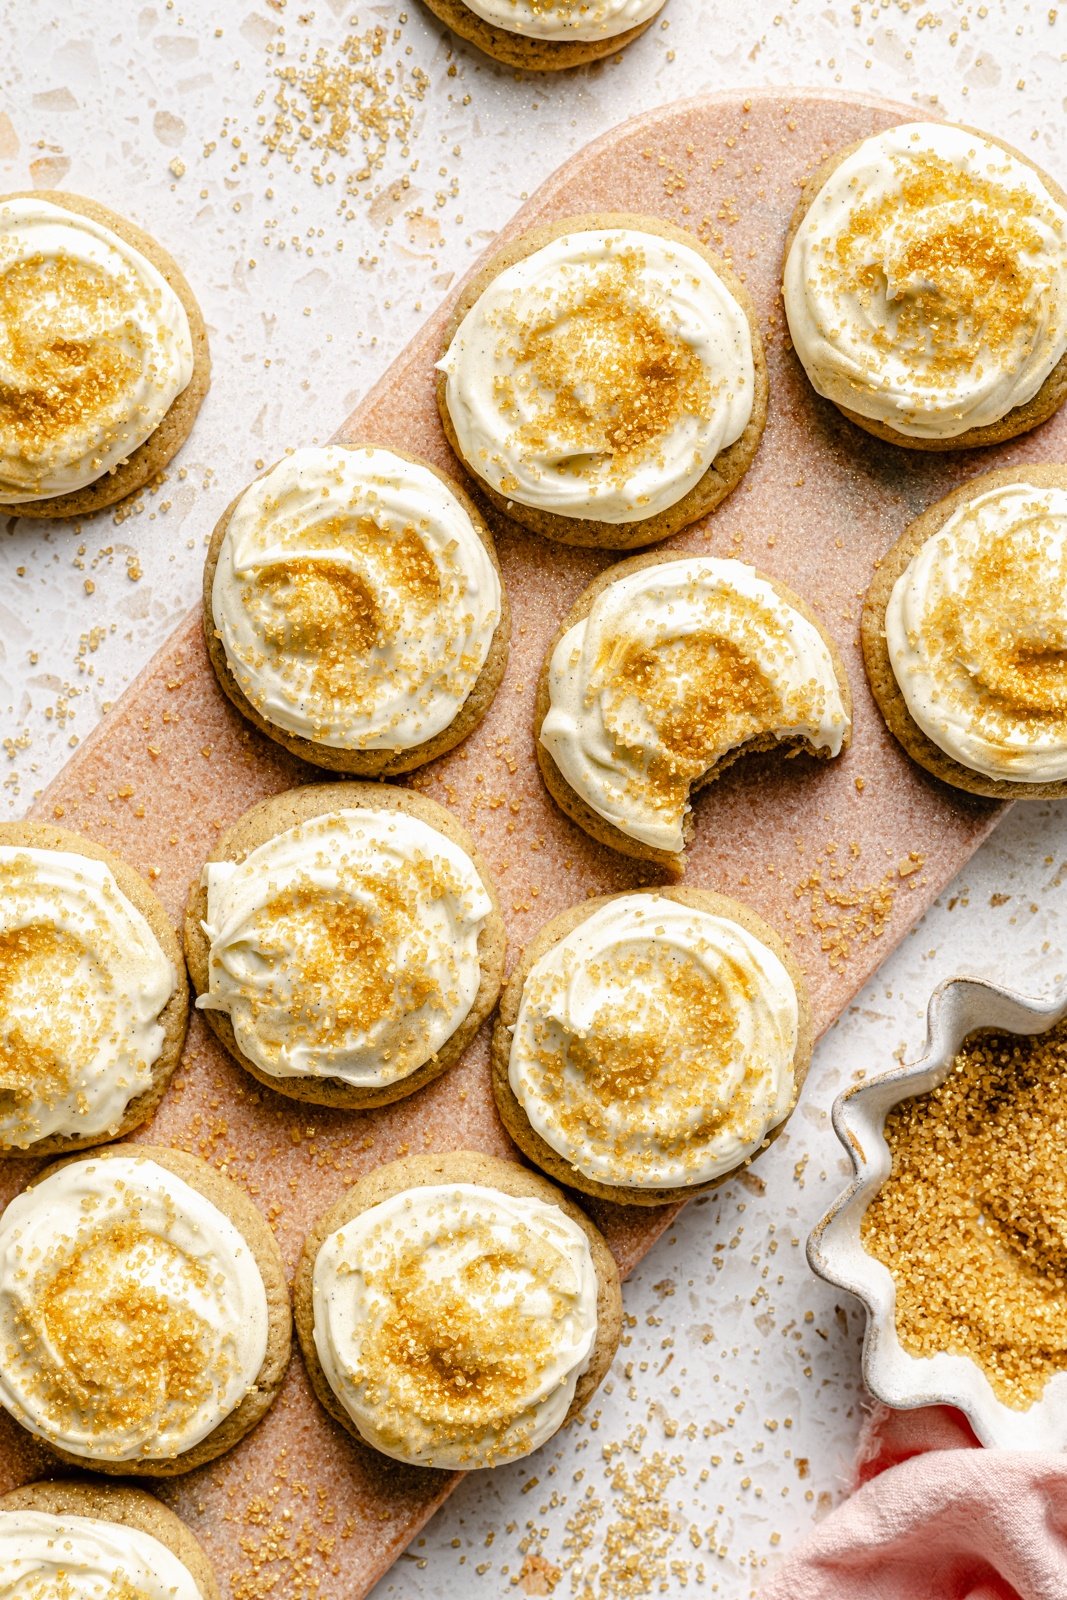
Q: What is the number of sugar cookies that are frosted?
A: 13